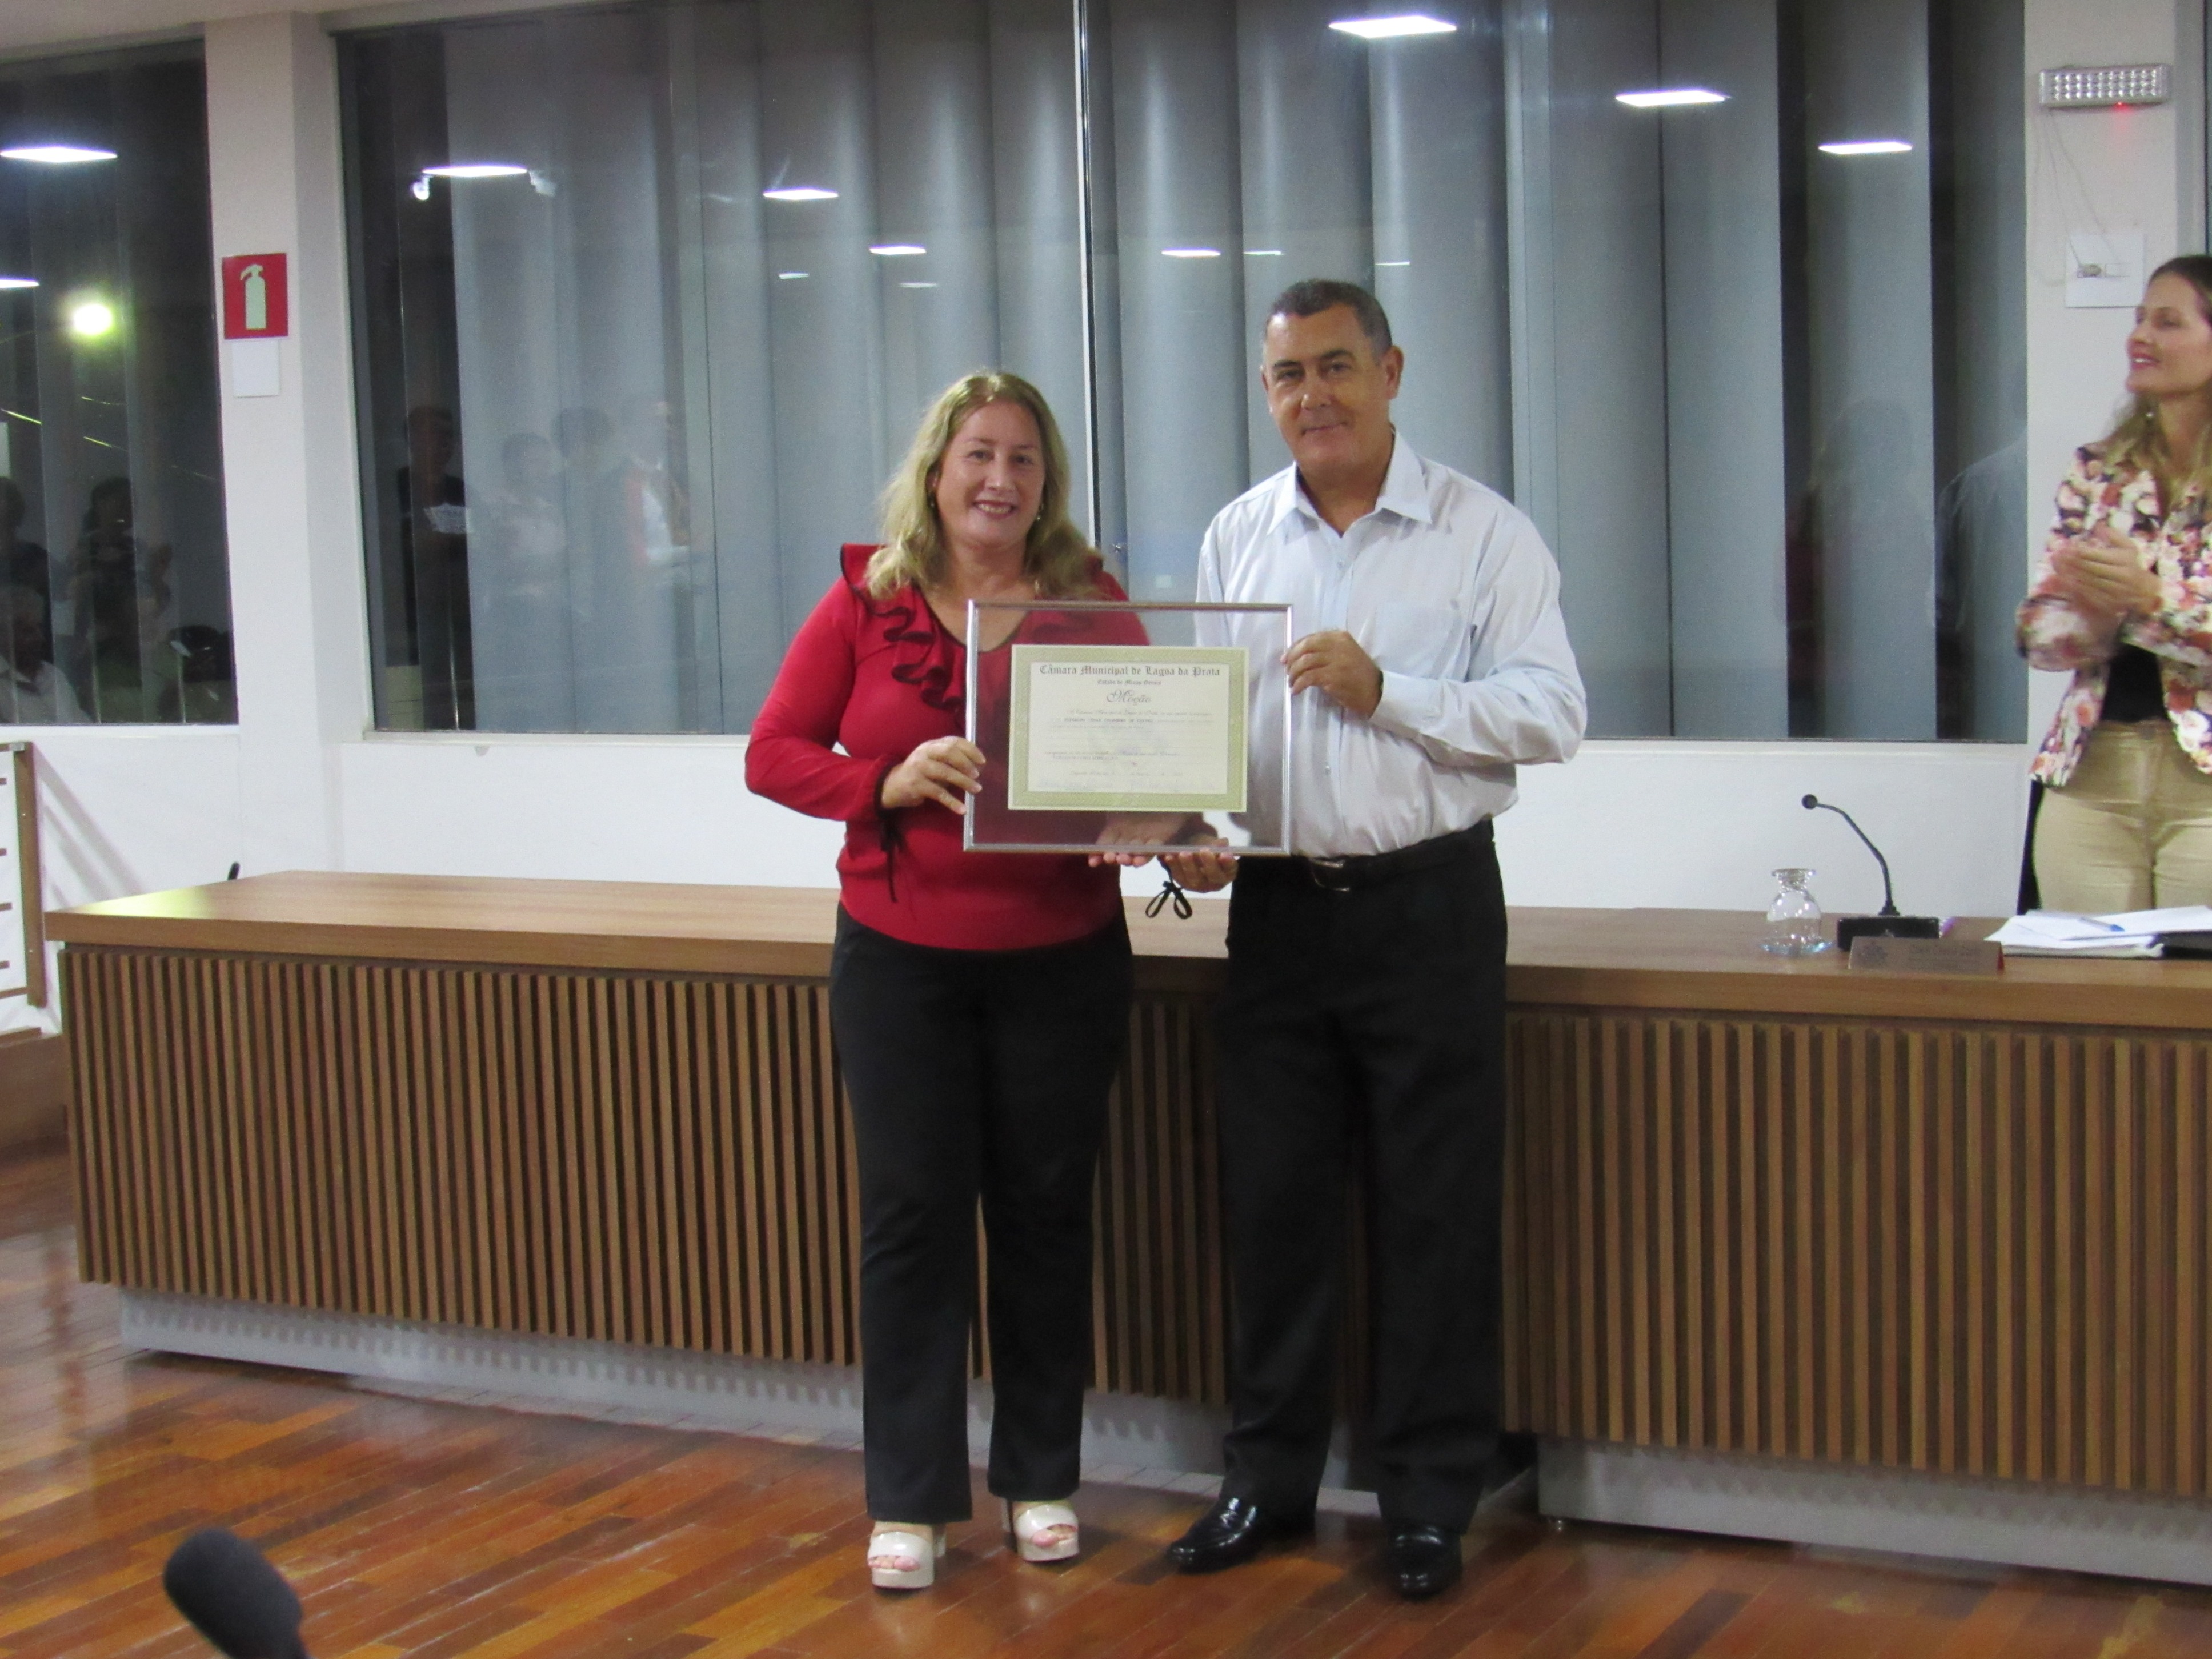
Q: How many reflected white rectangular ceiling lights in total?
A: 13